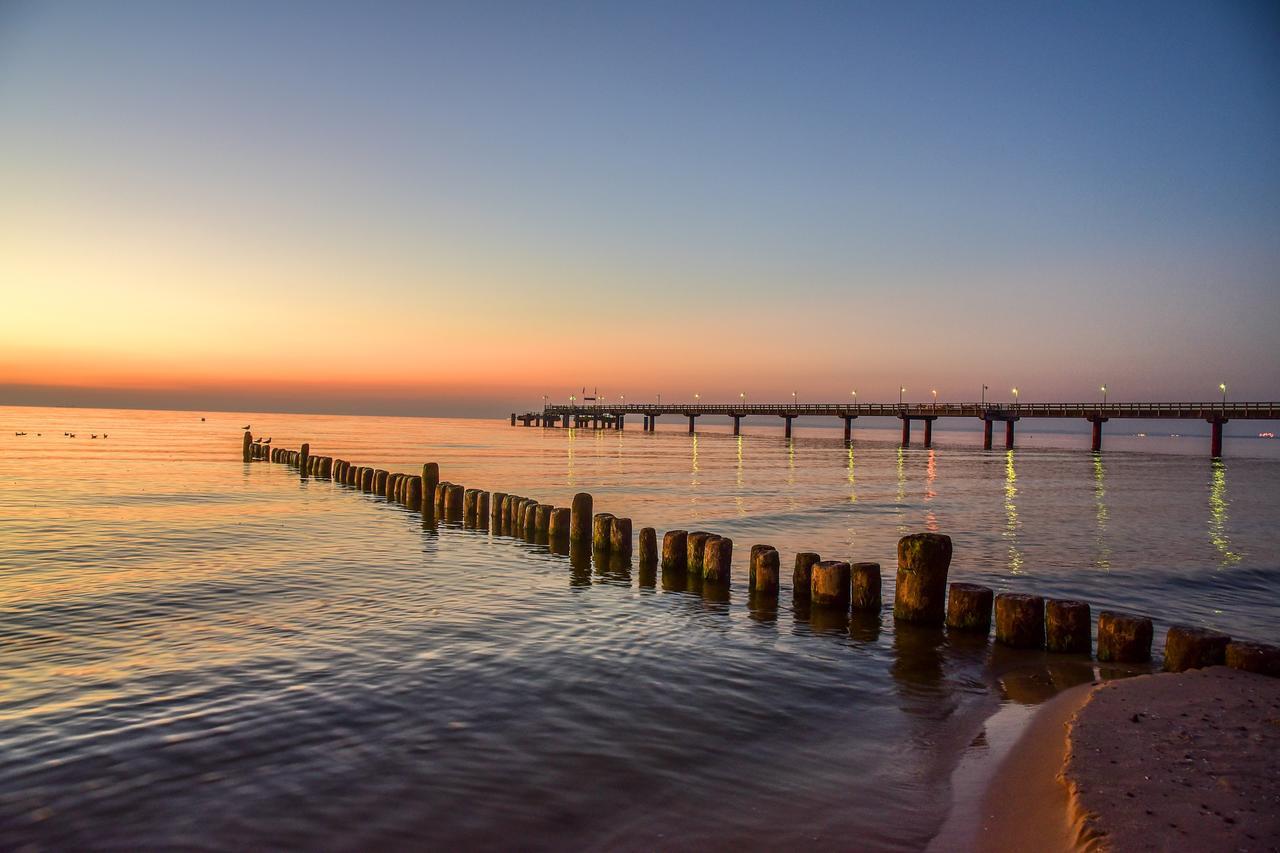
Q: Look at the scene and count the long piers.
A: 1